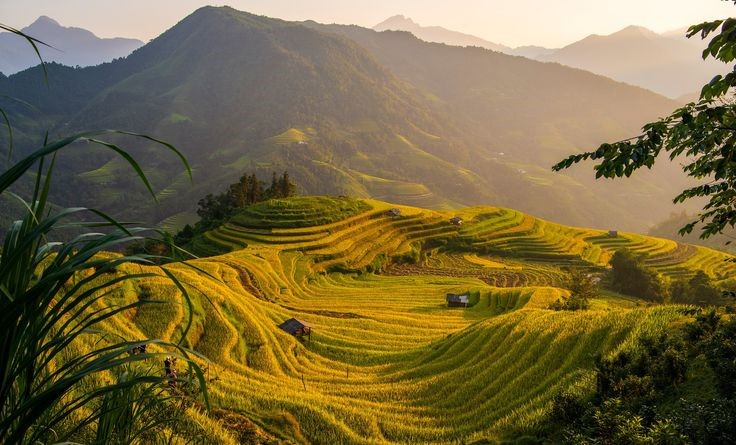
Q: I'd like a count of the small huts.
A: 5